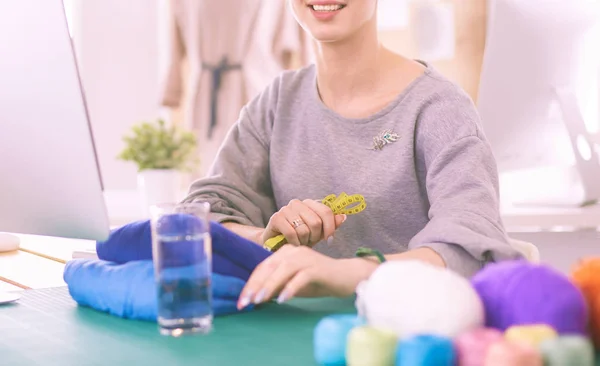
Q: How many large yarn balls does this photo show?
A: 3